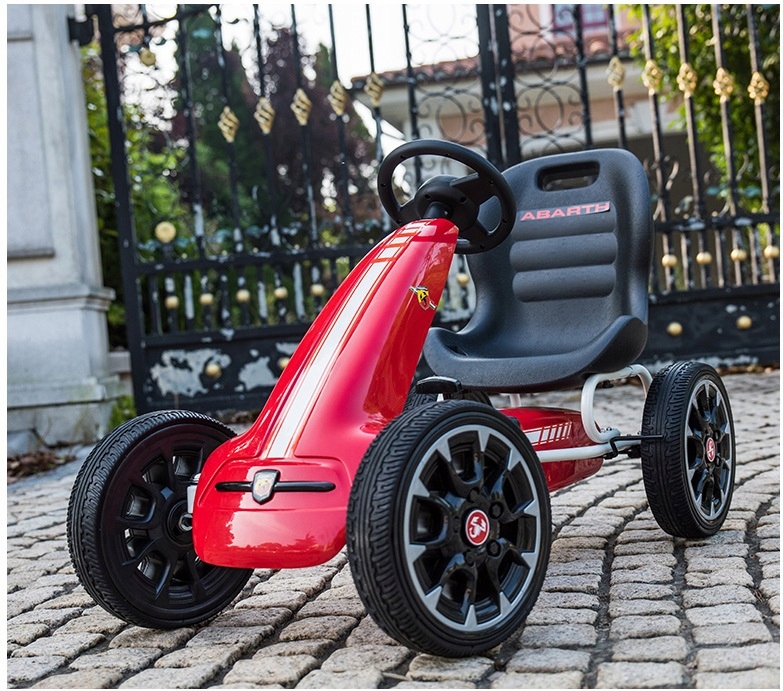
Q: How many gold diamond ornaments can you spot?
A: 10